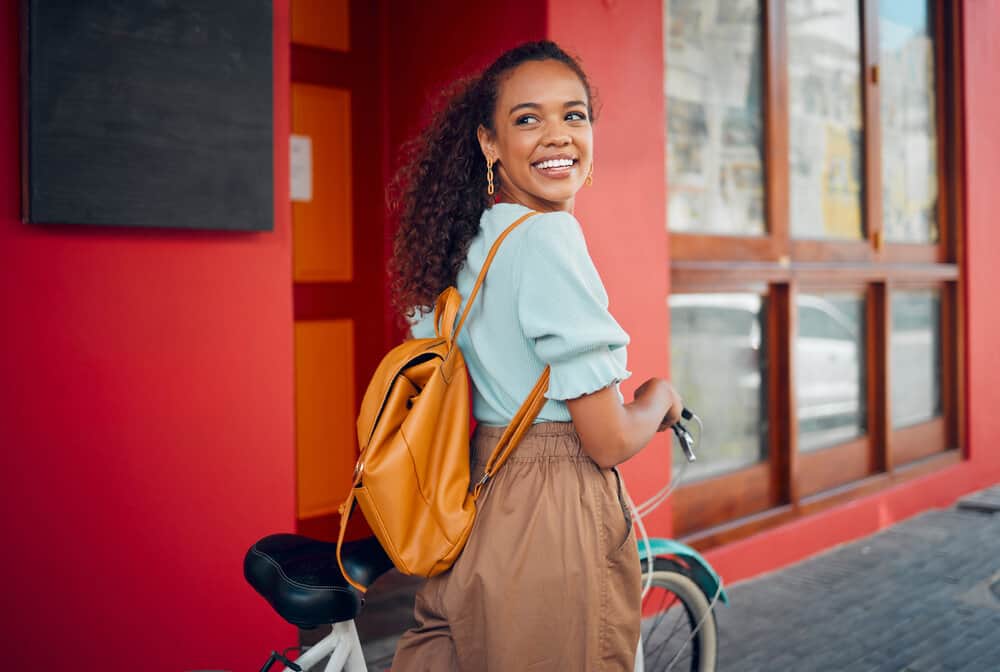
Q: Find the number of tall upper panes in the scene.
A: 3